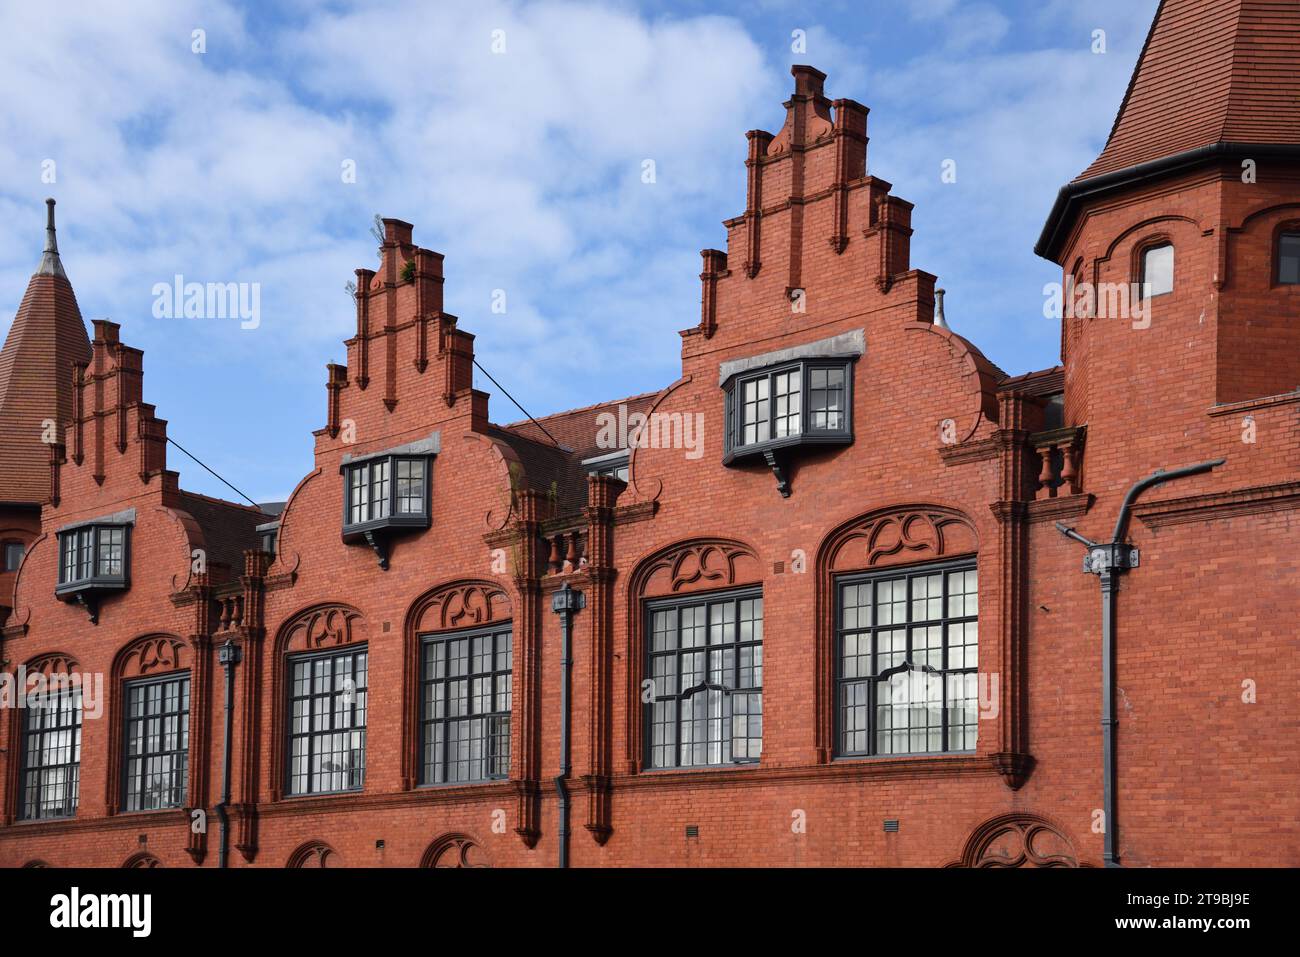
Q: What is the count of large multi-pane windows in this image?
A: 6